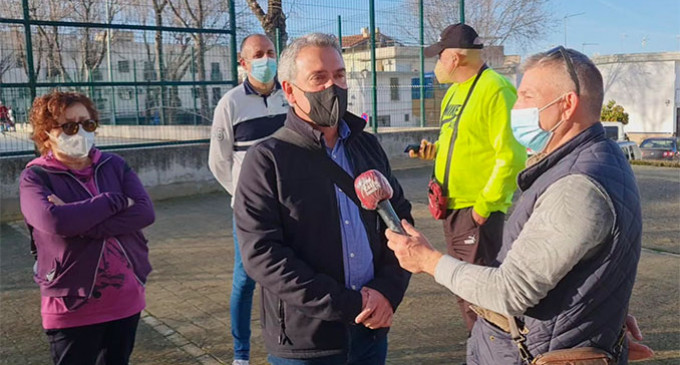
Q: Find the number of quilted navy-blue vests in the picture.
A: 1